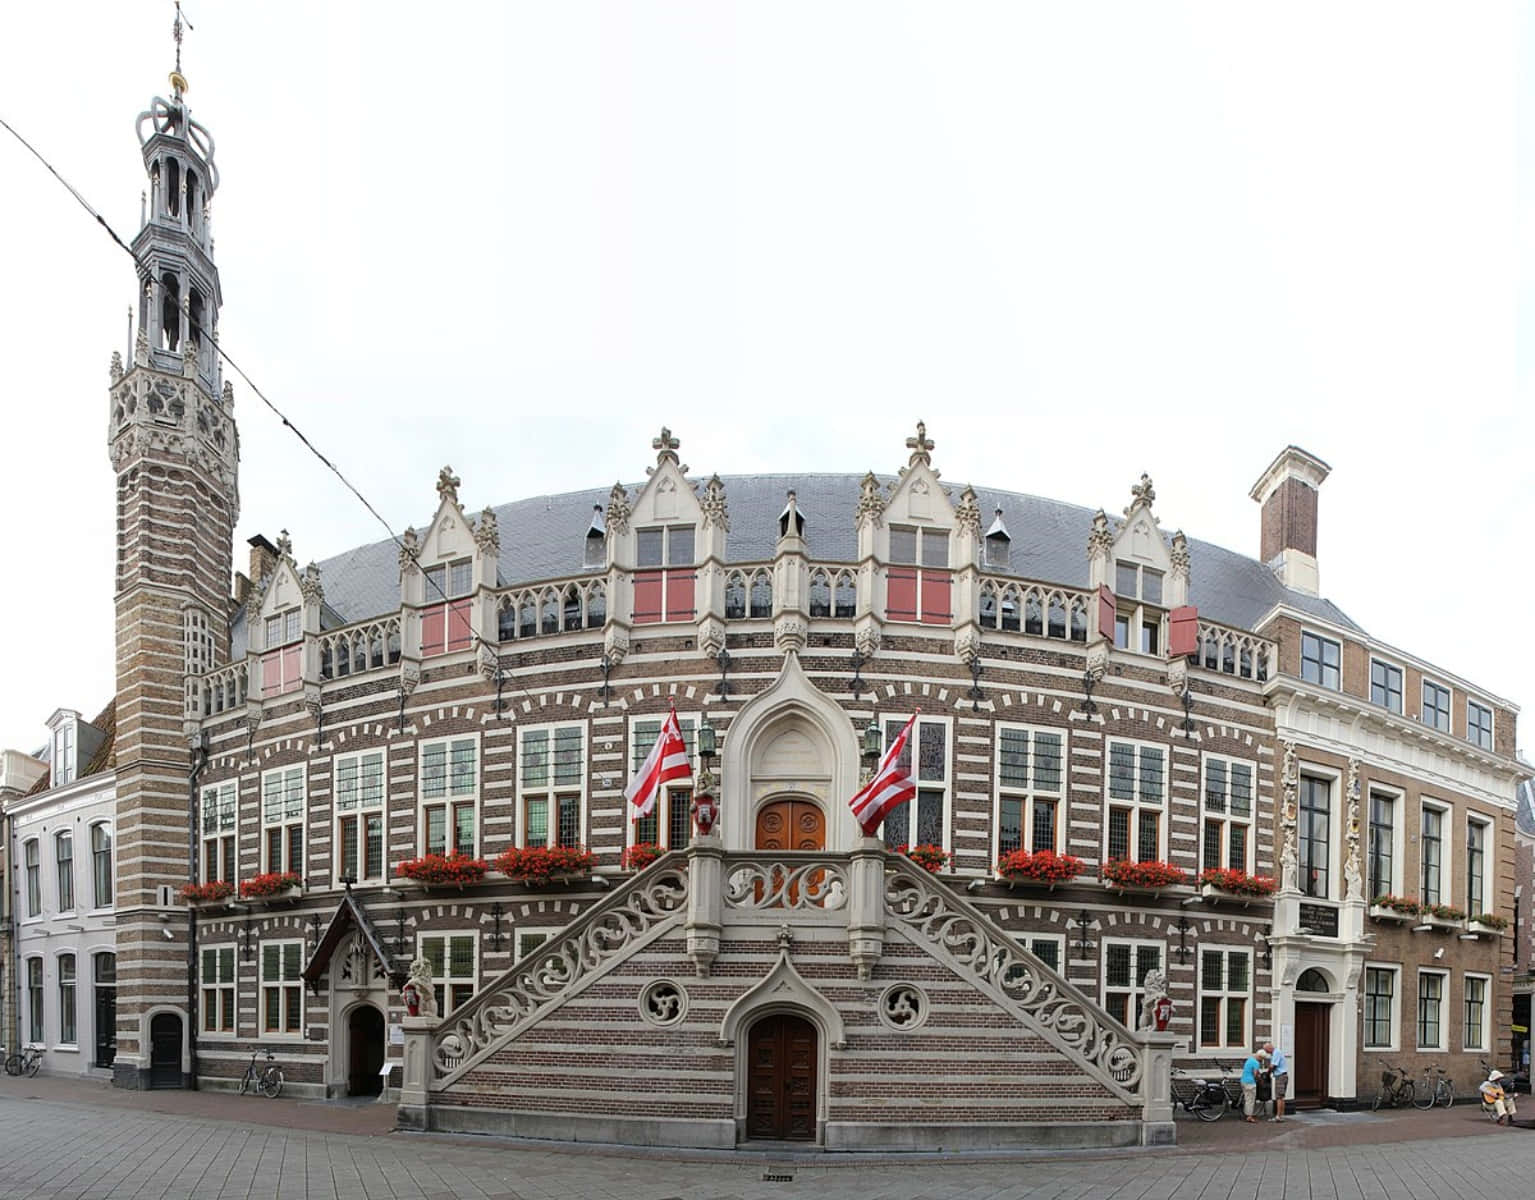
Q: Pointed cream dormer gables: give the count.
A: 5